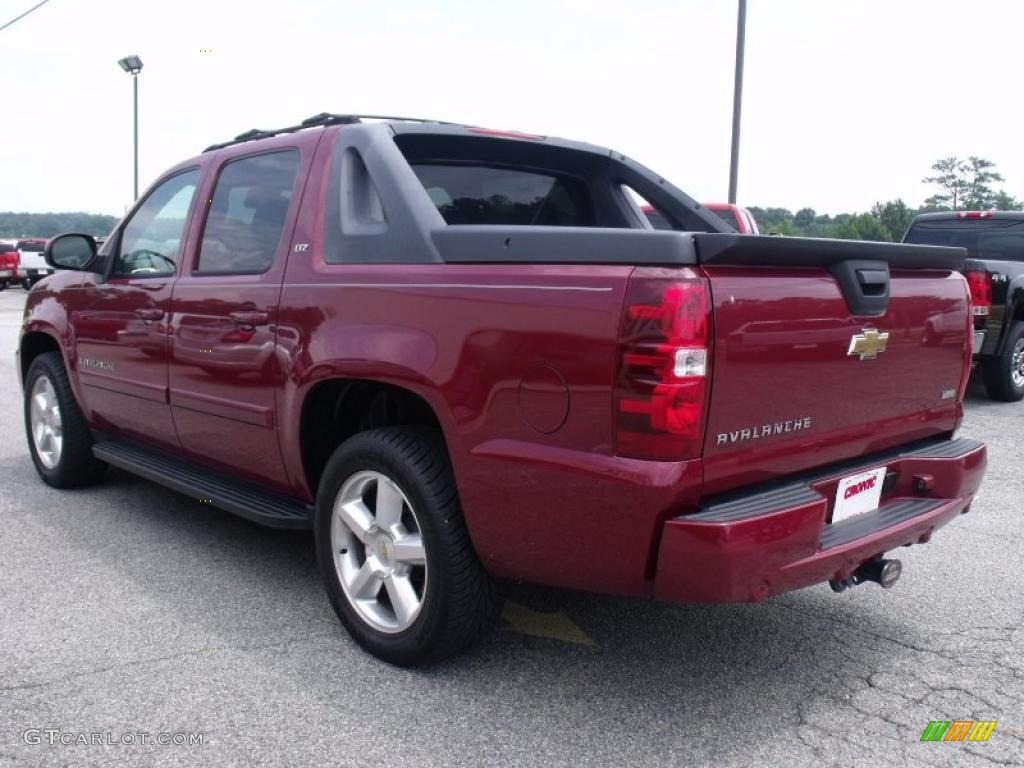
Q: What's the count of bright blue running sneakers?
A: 0